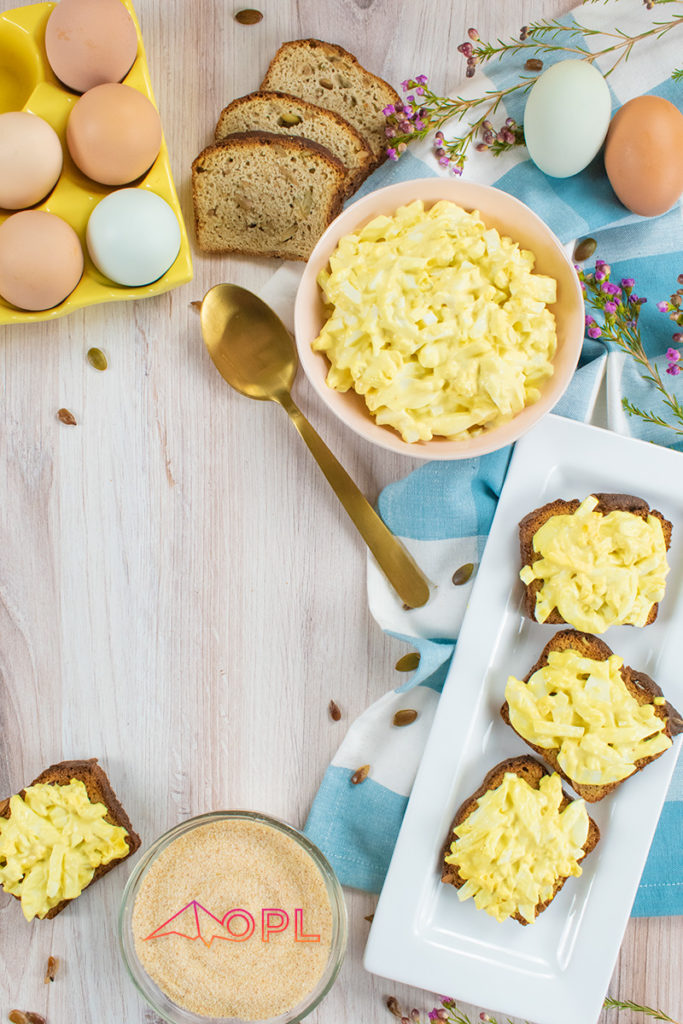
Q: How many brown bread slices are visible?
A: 7